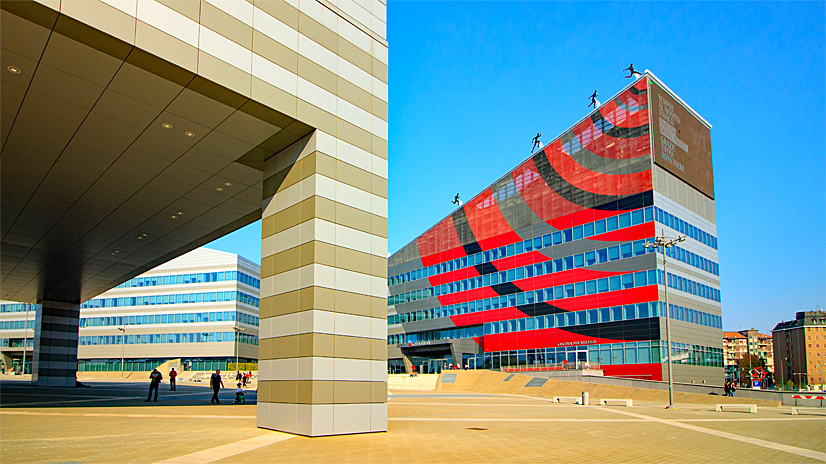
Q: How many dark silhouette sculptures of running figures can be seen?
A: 4